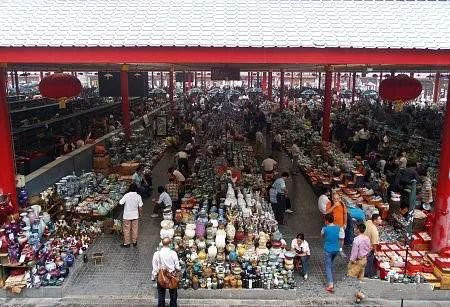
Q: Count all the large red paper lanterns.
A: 2